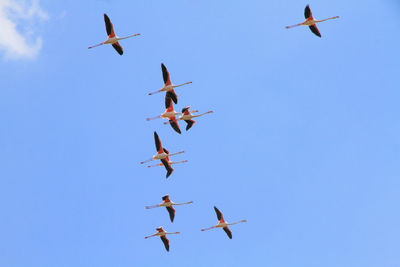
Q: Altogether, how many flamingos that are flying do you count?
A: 10